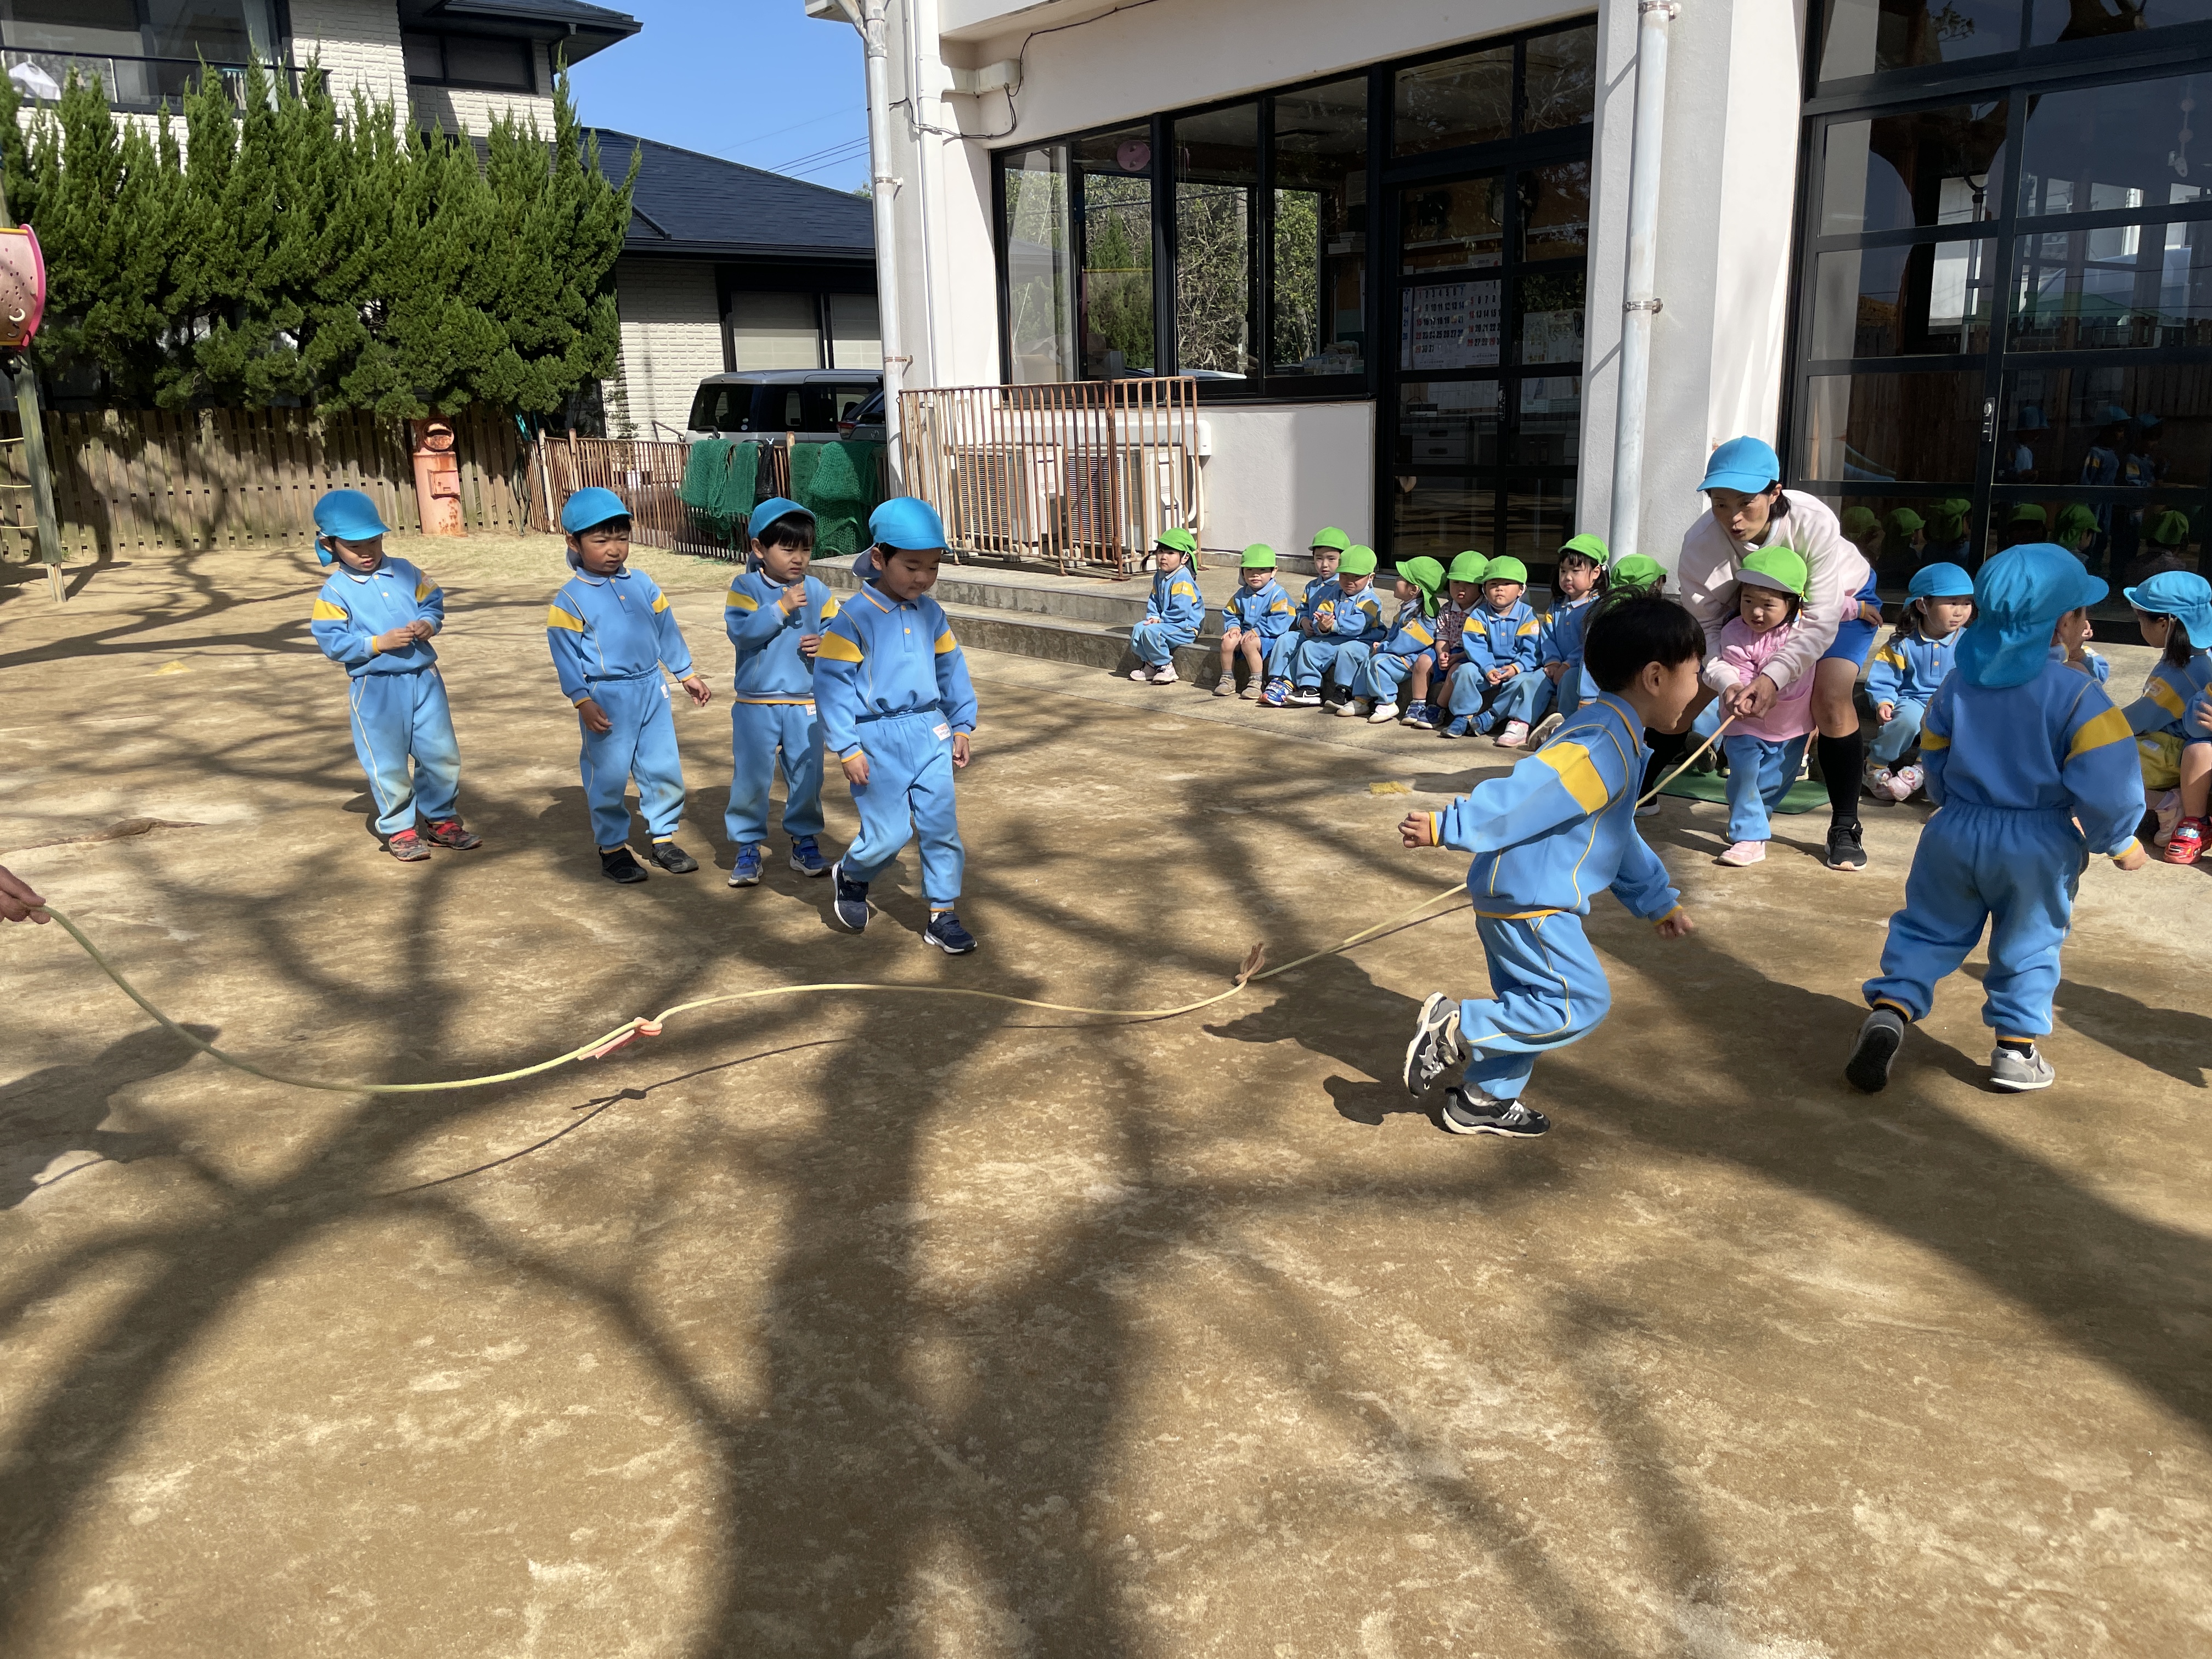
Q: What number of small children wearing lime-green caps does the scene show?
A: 10